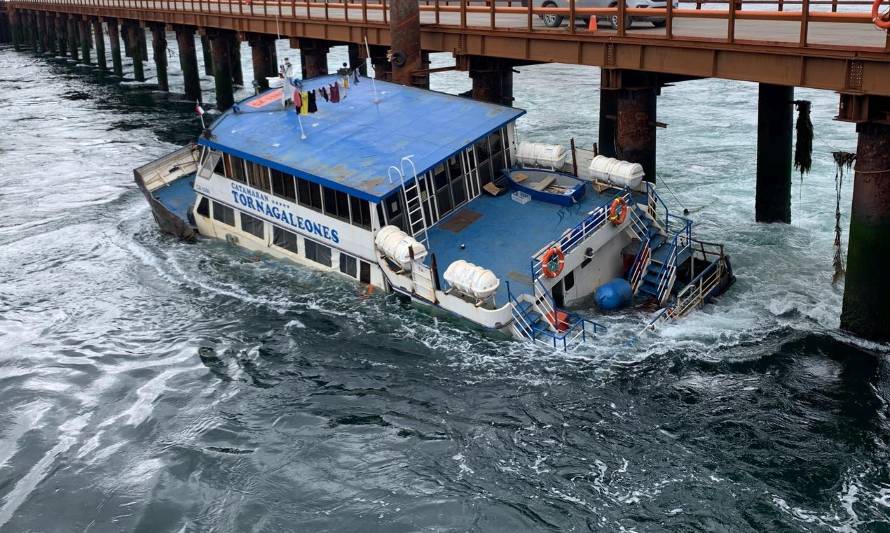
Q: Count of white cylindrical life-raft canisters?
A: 4